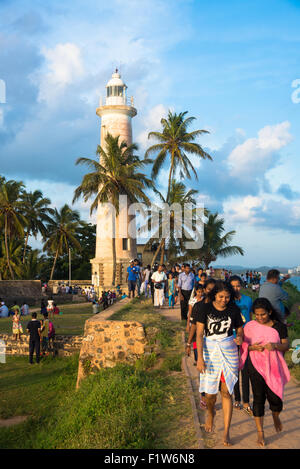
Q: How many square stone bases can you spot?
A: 1